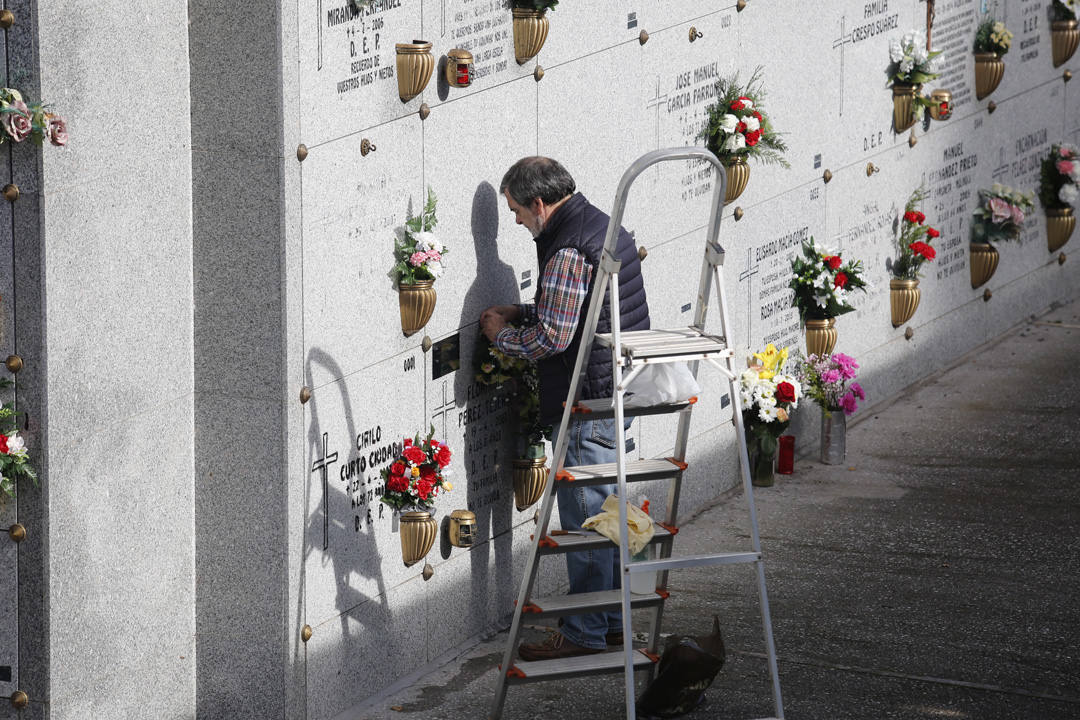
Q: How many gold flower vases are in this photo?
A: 13